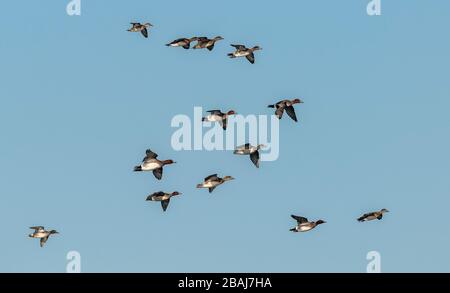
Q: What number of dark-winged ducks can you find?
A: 13